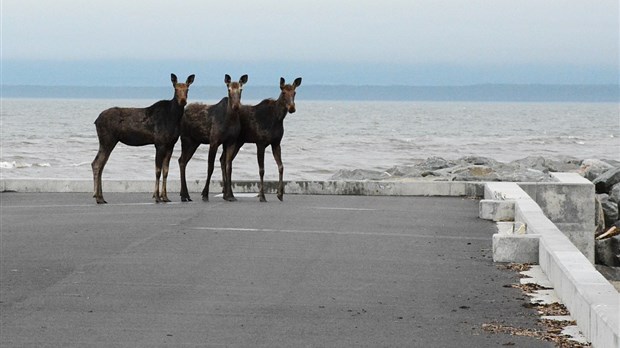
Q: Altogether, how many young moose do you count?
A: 3